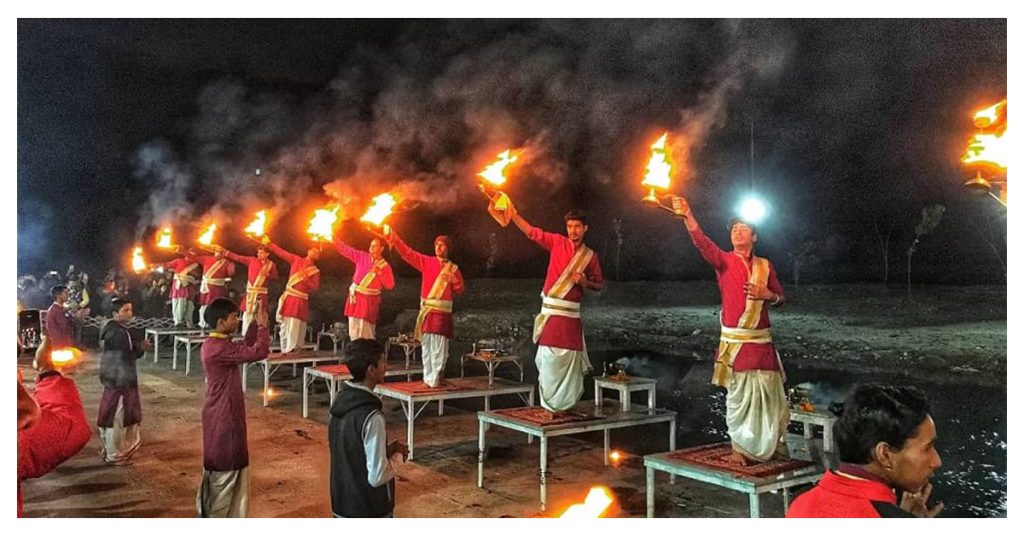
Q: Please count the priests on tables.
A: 8